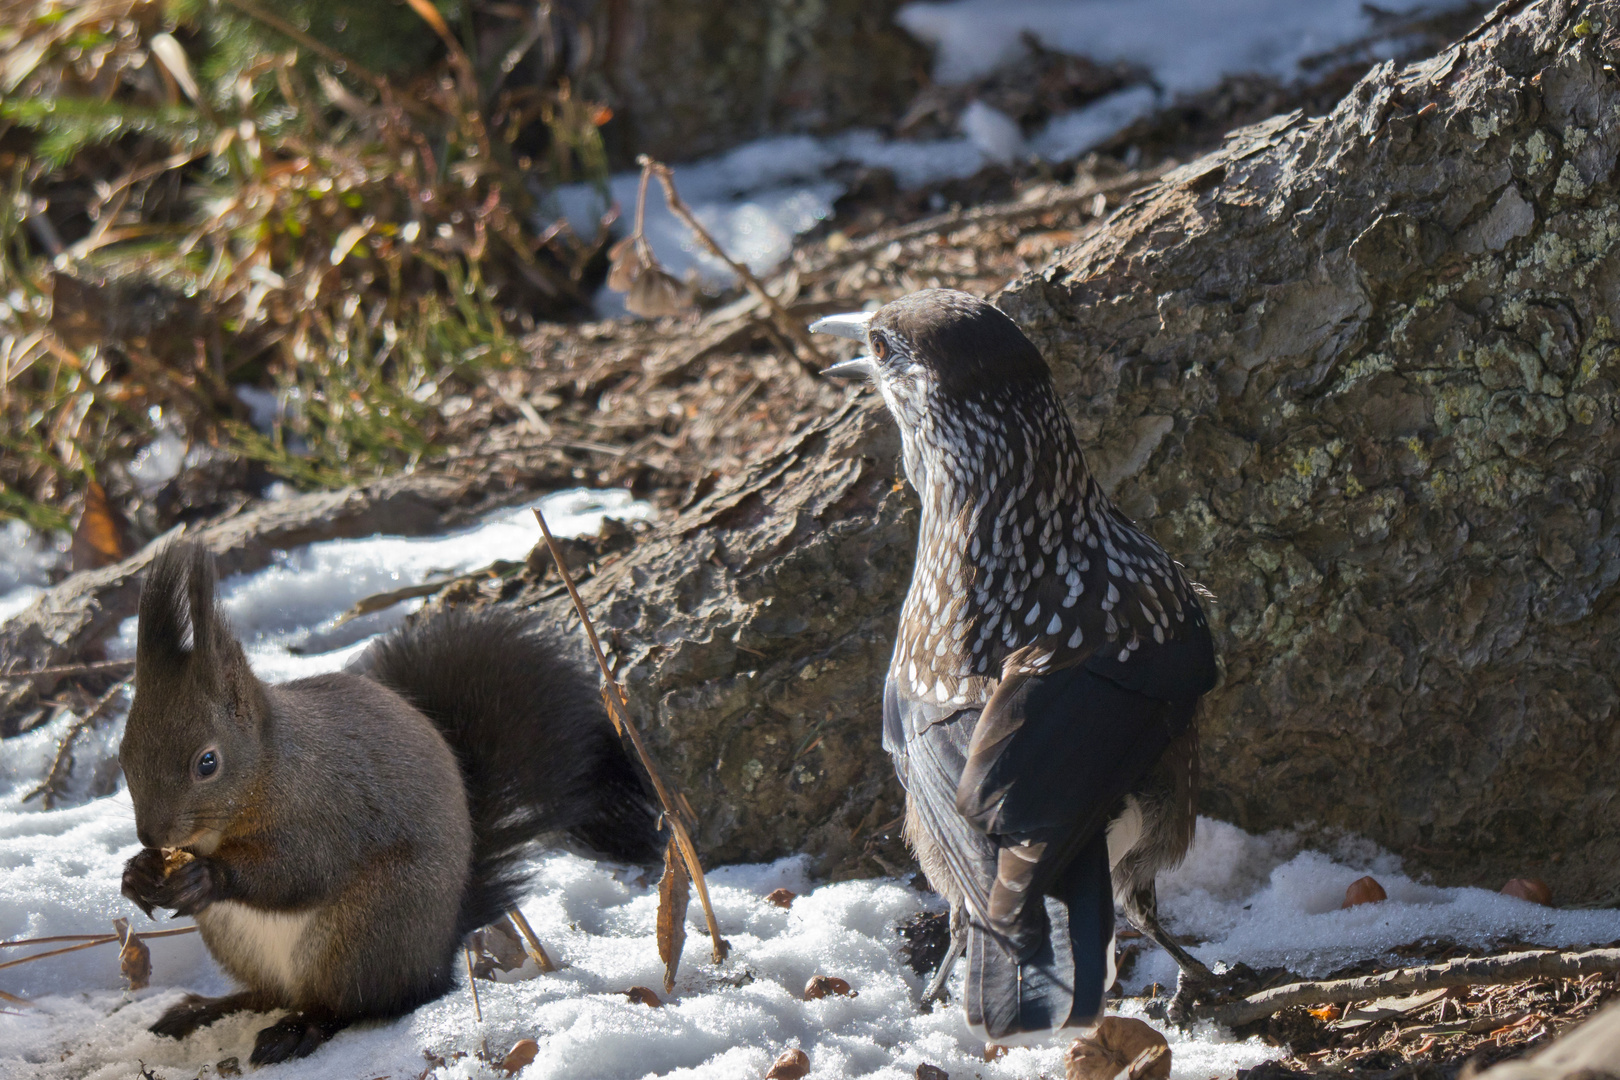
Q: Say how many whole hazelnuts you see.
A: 2